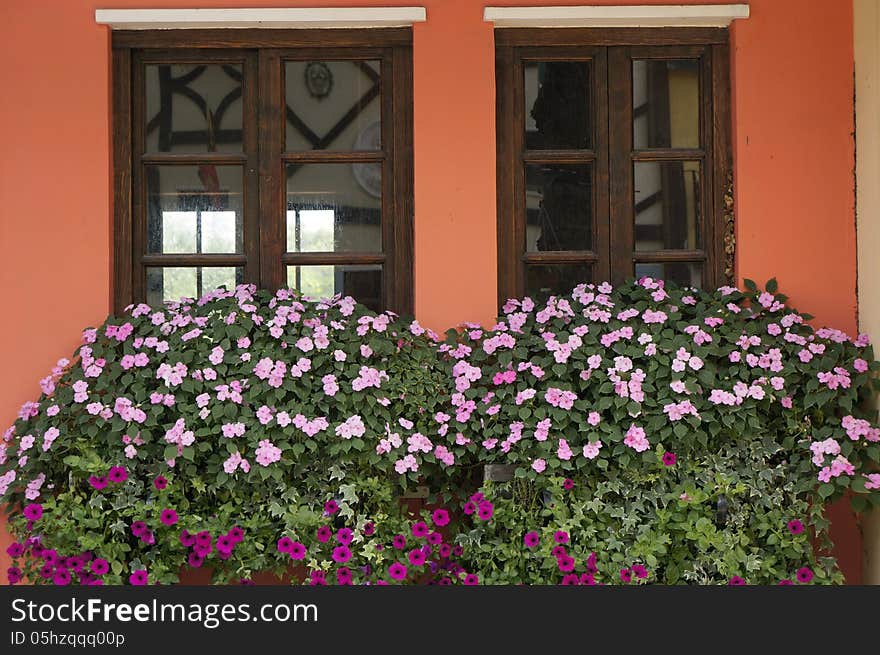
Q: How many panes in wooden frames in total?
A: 12